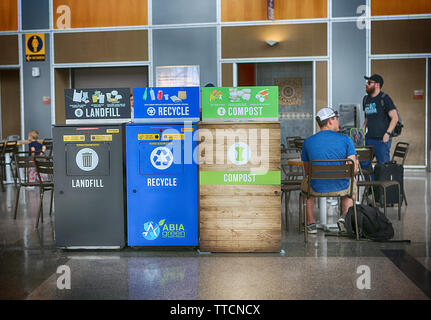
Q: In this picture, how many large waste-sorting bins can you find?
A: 3